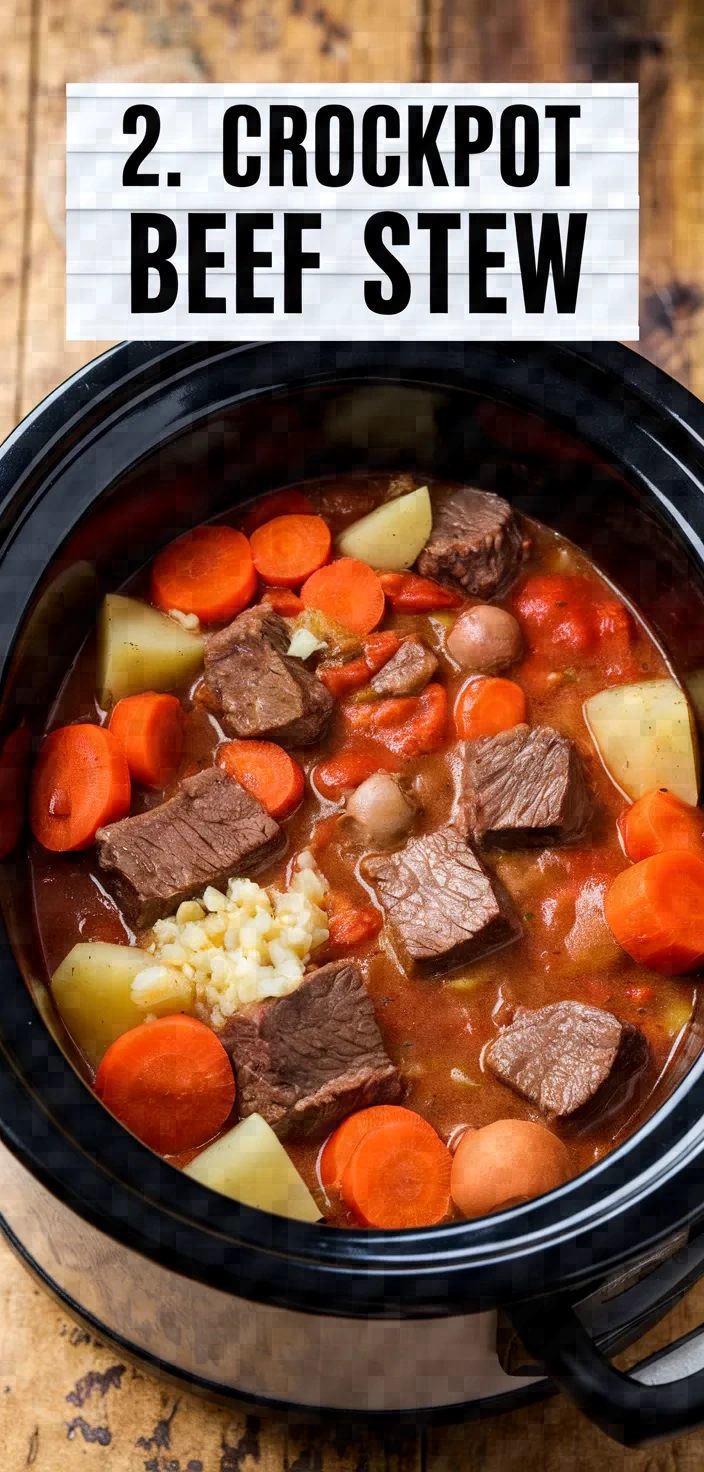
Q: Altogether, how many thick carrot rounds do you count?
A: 12